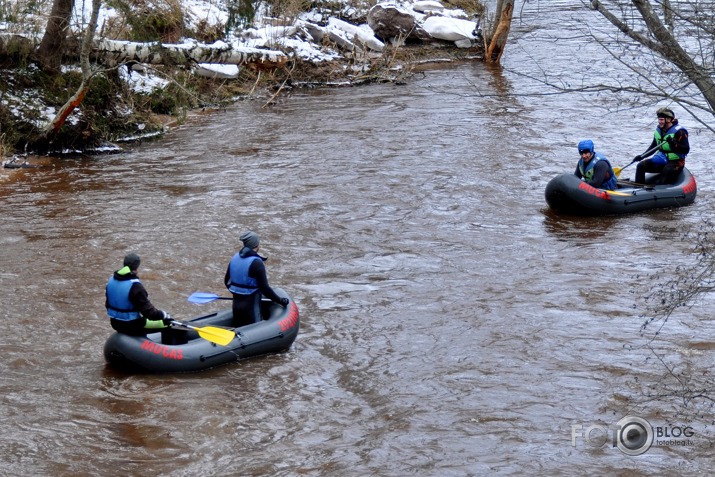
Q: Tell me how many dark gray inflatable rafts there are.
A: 2